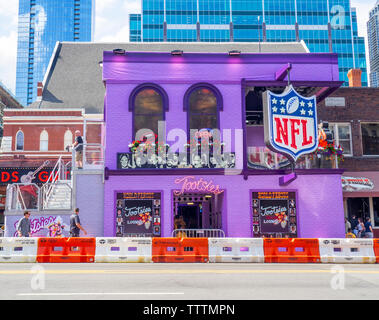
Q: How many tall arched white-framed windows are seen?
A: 3